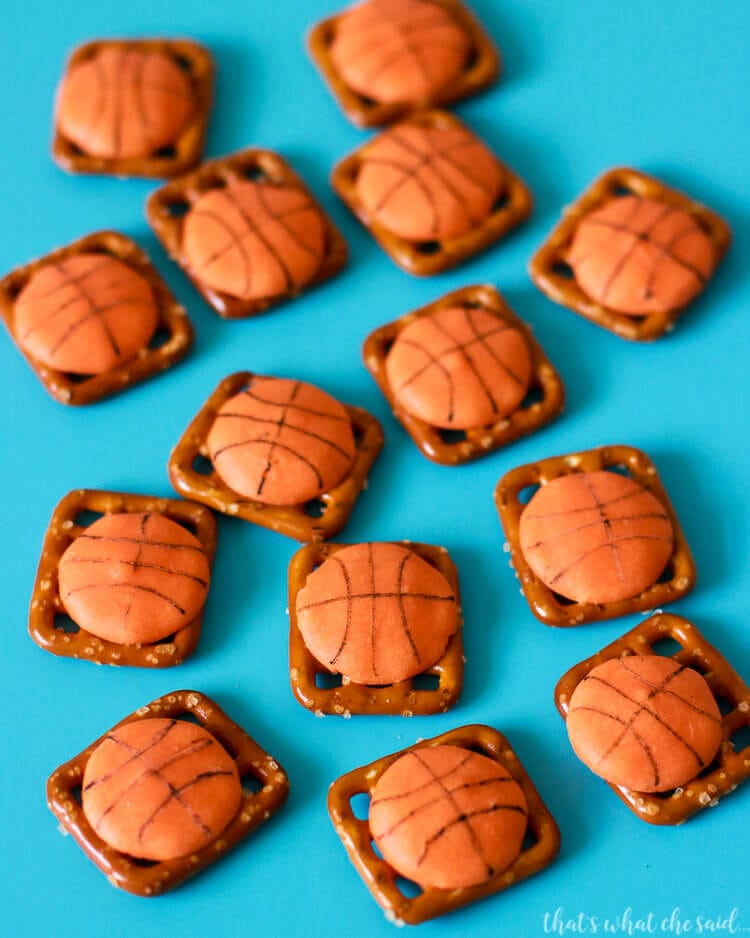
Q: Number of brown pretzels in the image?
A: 14